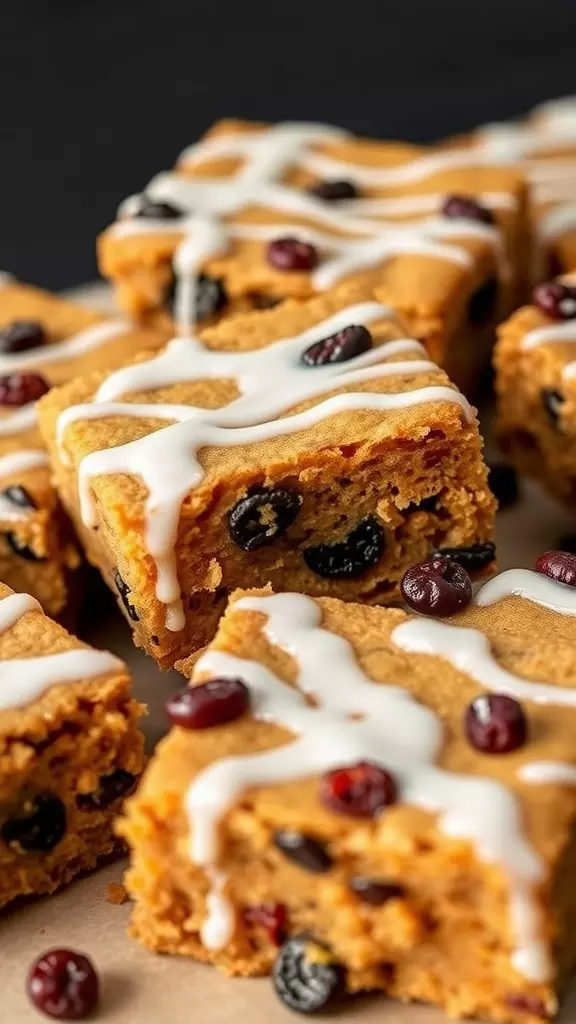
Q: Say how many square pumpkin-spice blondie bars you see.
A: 7